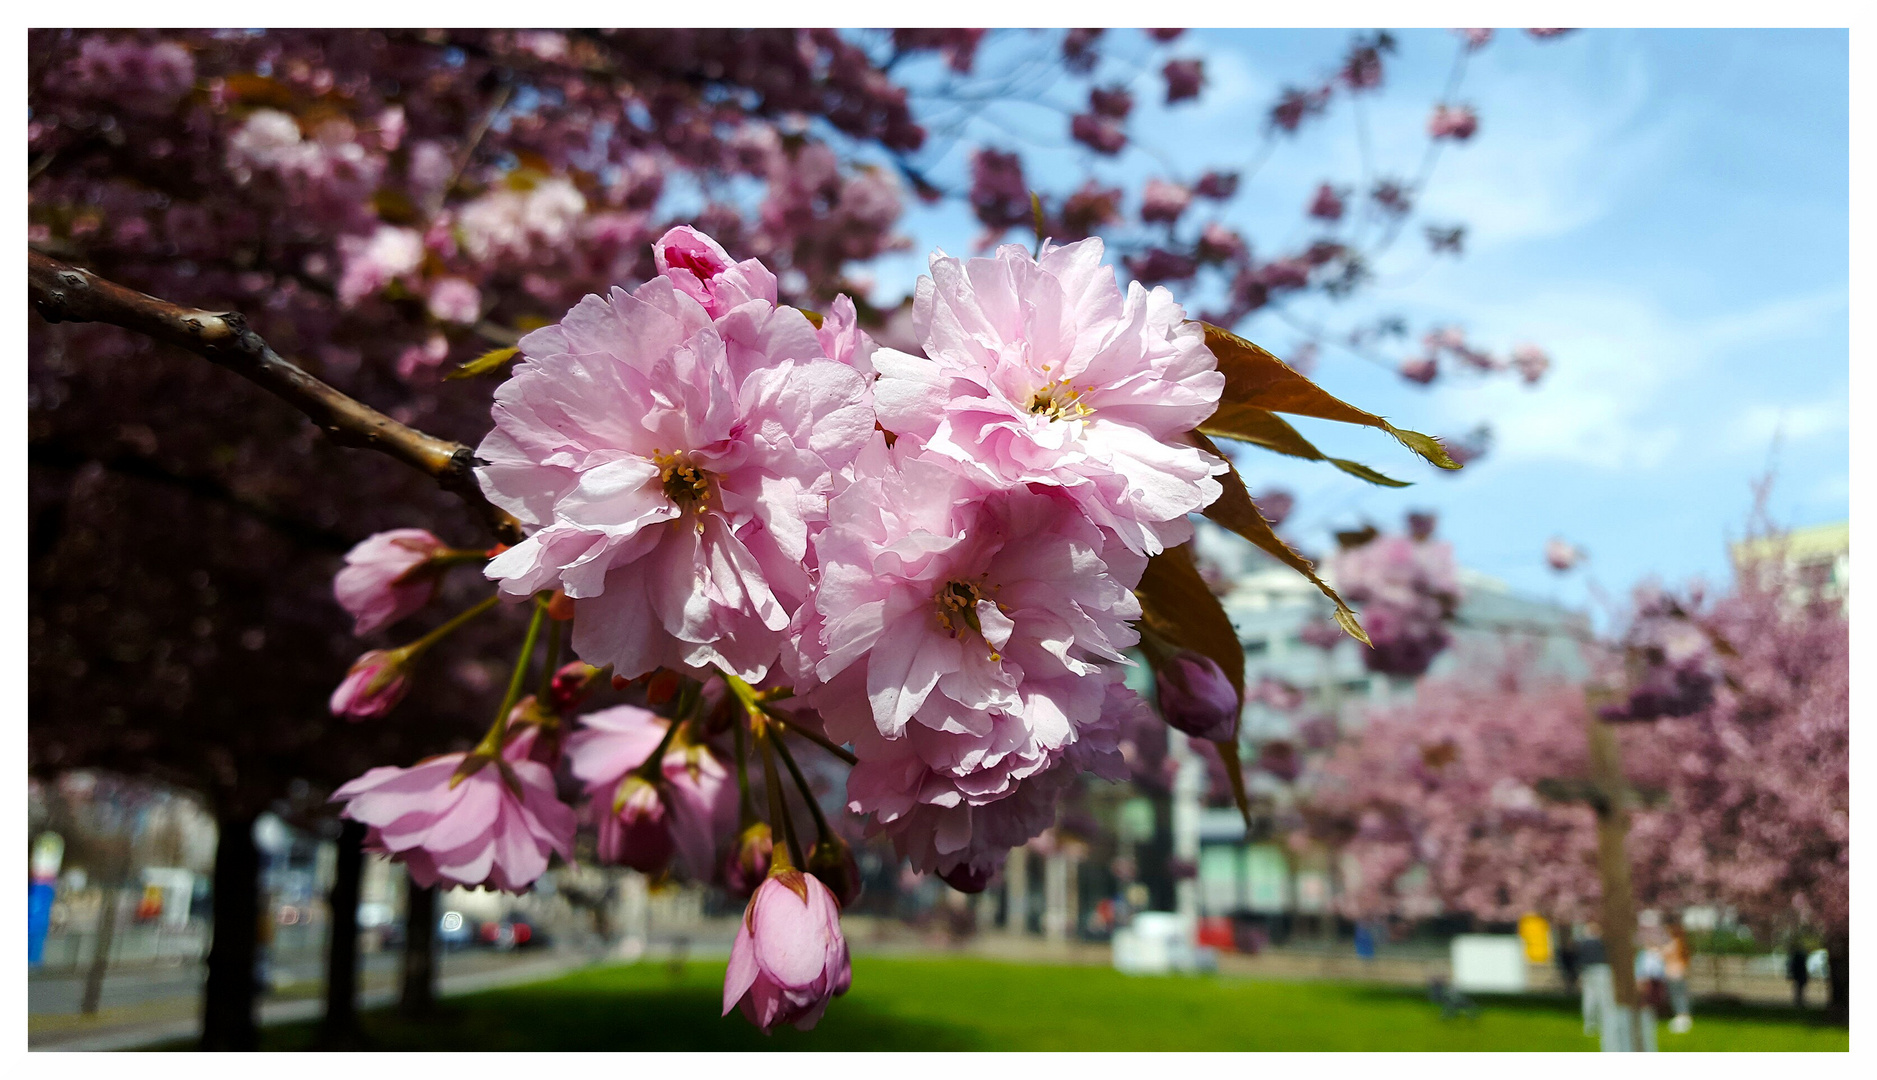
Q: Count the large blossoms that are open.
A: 3